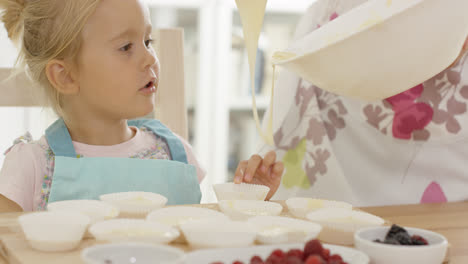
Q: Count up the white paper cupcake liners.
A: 11